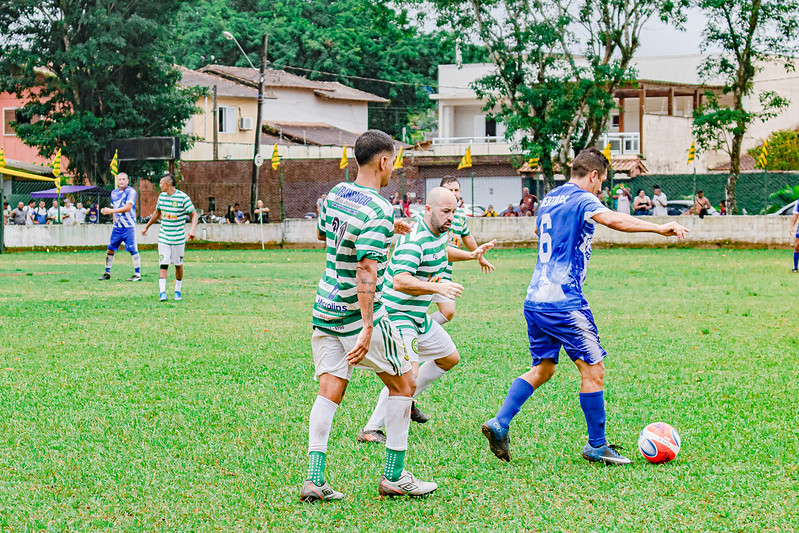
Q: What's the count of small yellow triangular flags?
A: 11